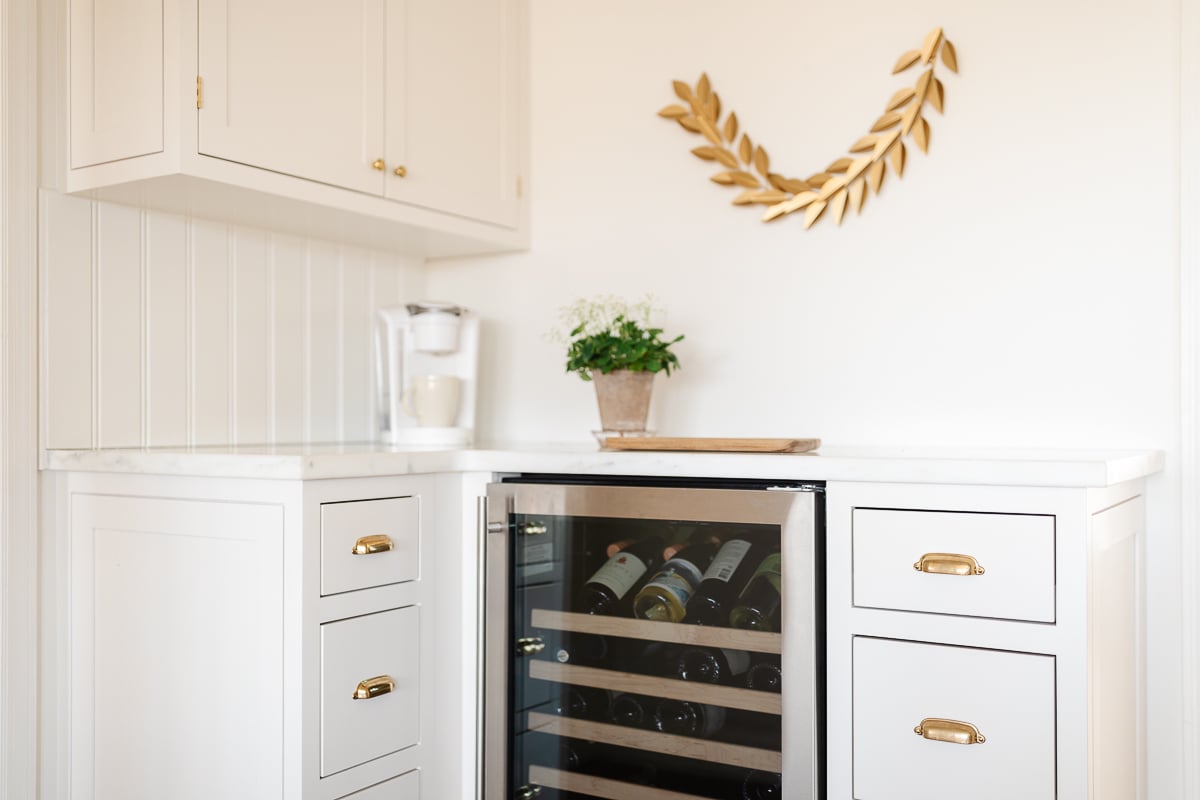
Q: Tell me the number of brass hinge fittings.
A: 2